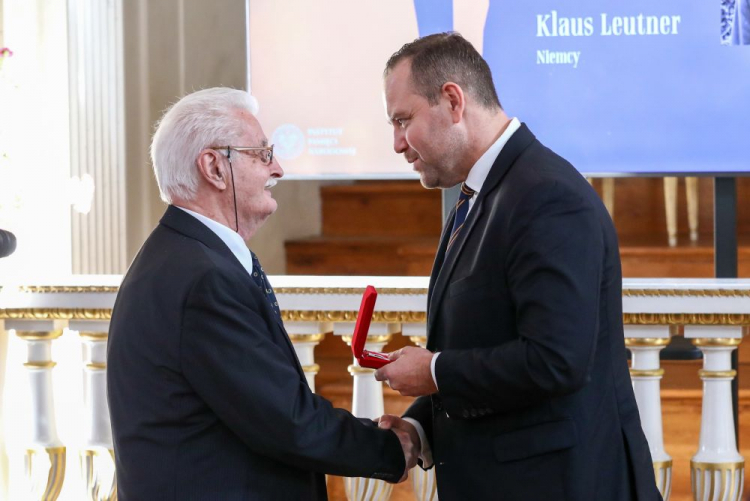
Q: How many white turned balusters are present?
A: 7